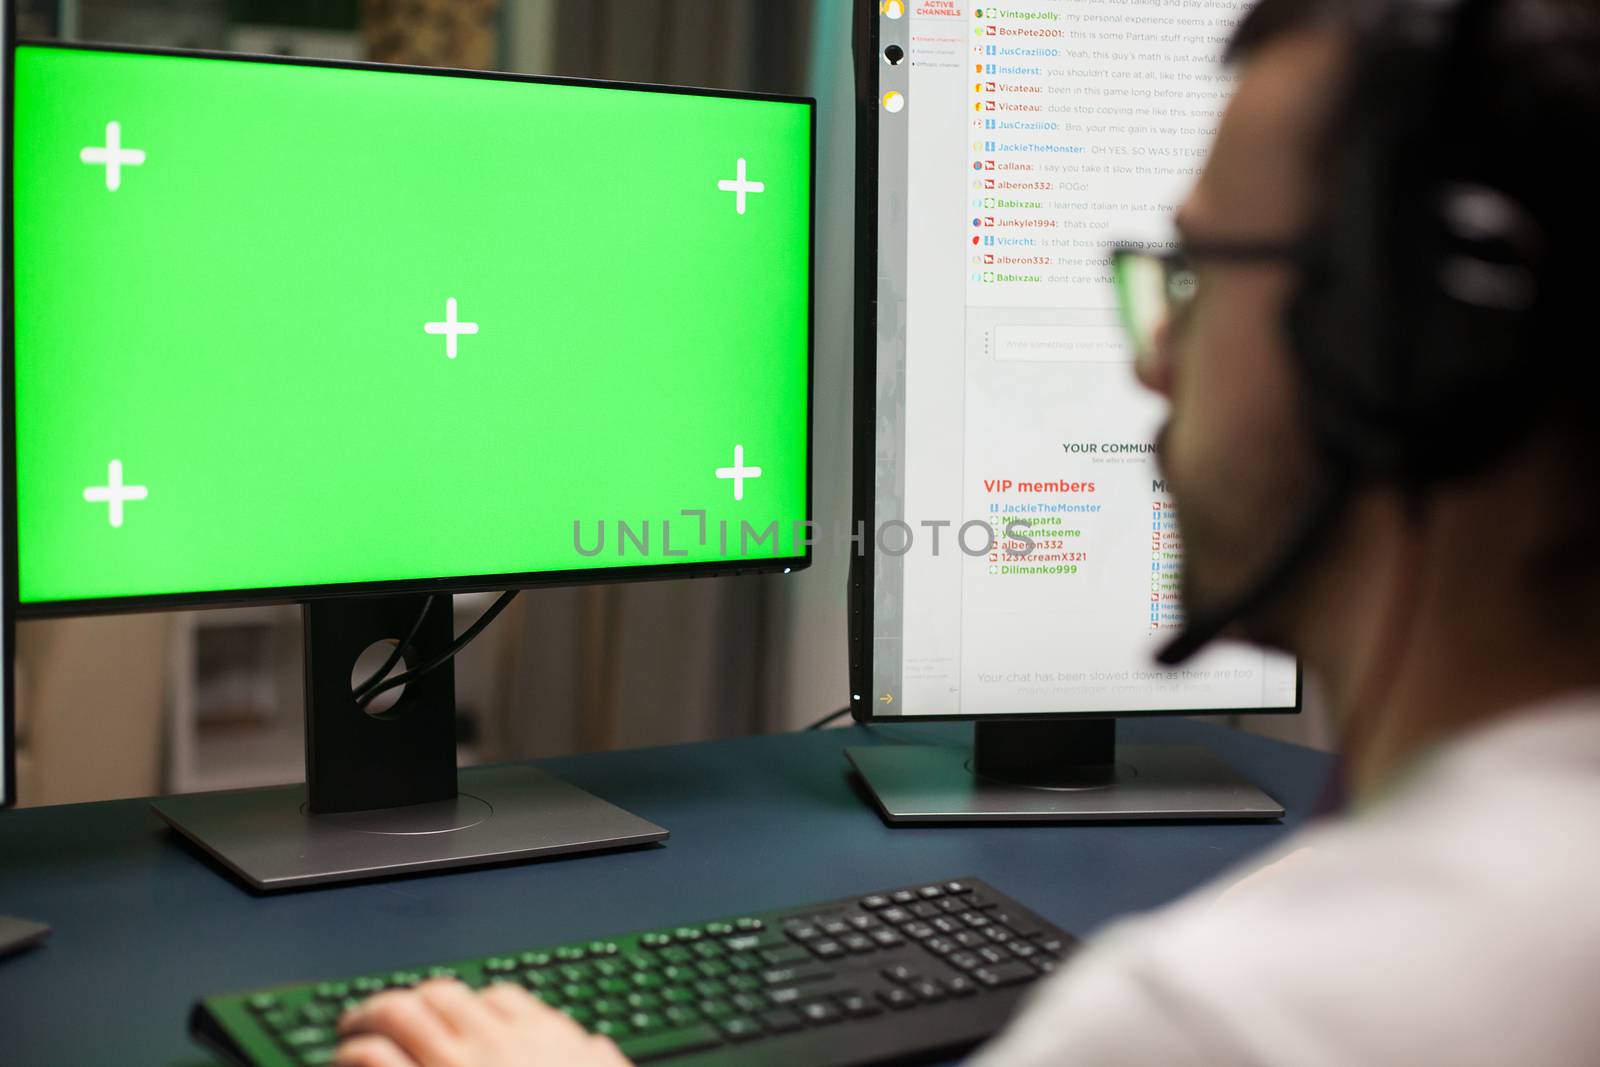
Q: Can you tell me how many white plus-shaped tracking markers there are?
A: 5